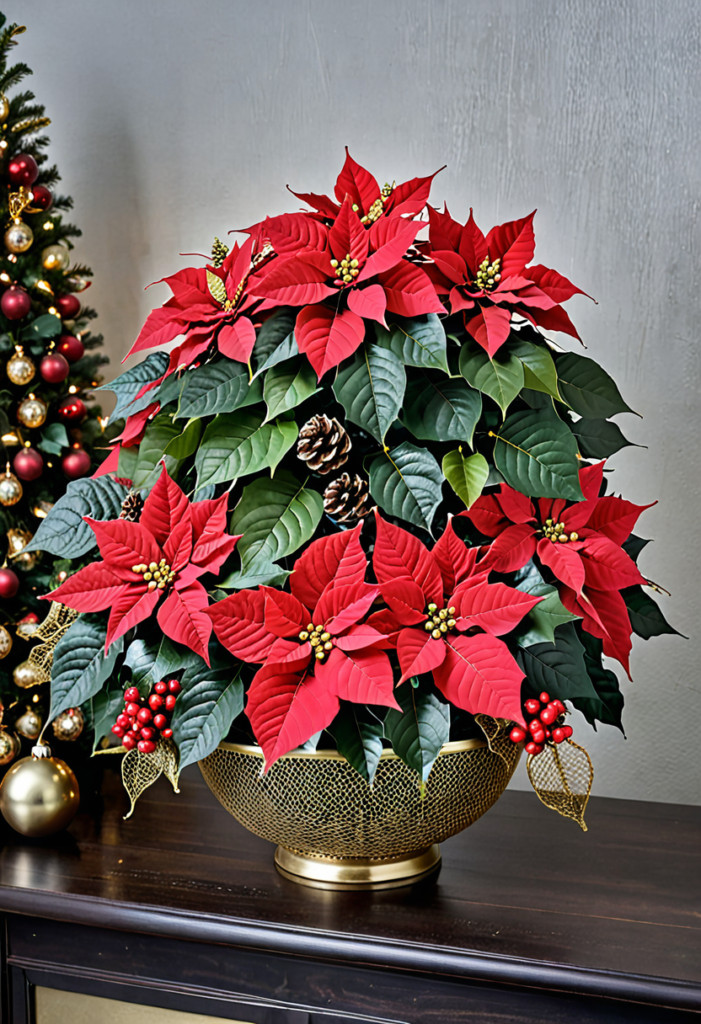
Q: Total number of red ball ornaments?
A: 10